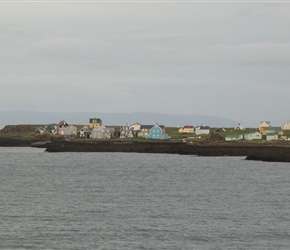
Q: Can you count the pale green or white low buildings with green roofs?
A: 3